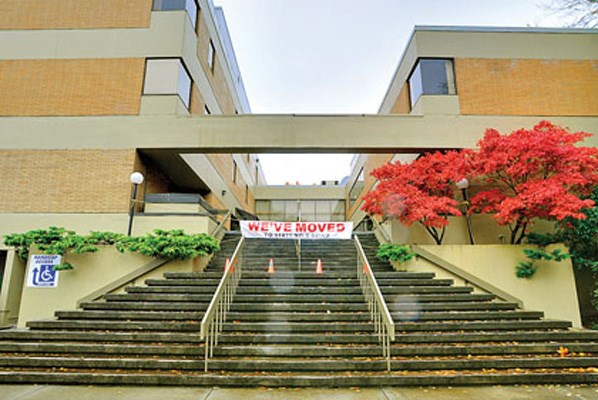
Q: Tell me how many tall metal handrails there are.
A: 2